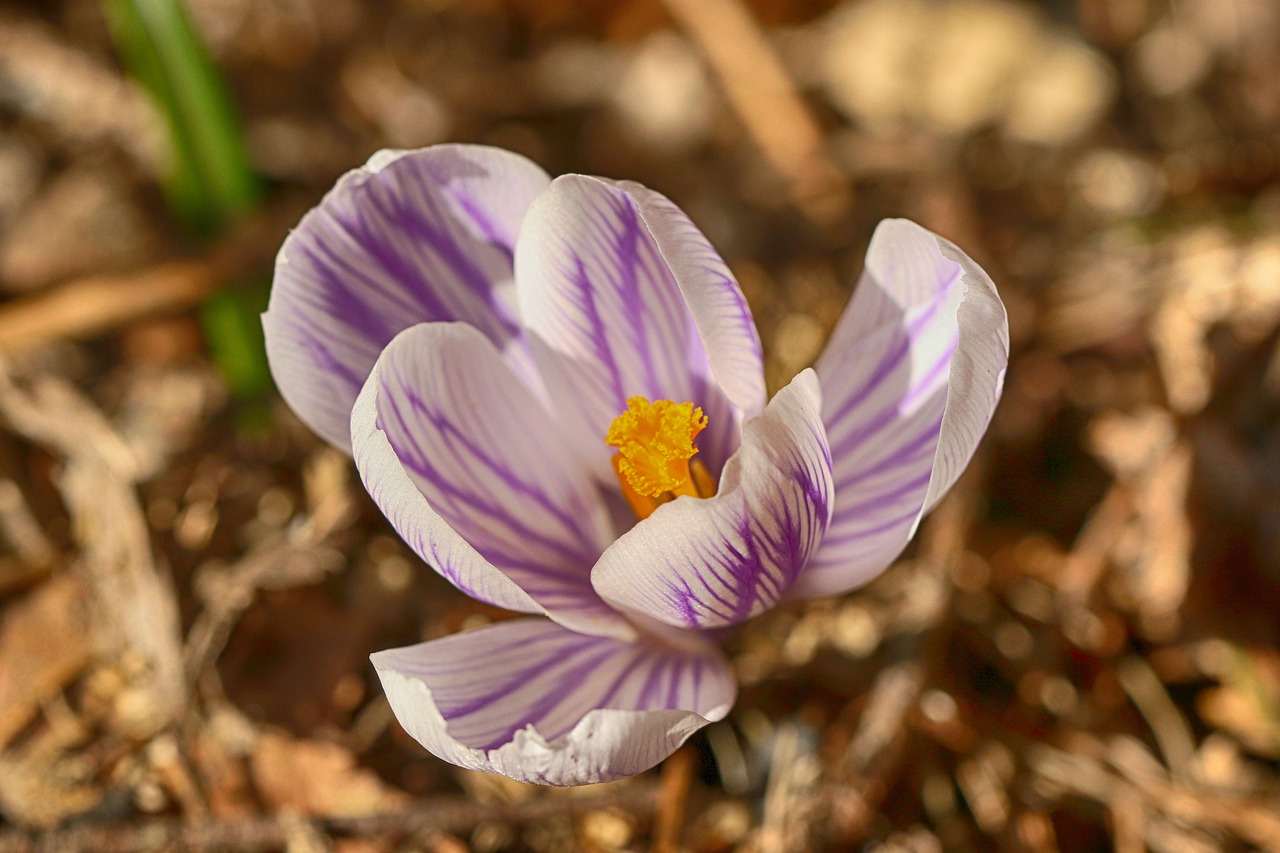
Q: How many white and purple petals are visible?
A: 6